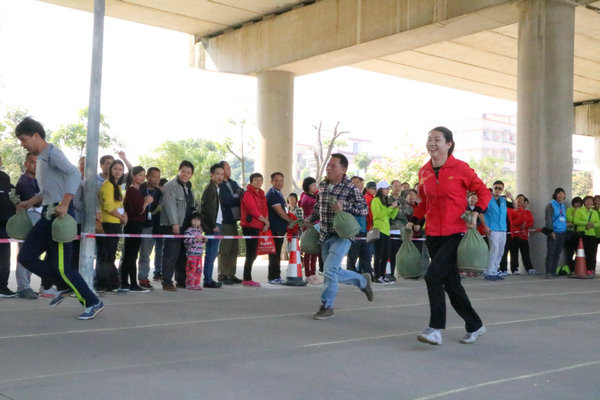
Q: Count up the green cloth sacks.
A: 6